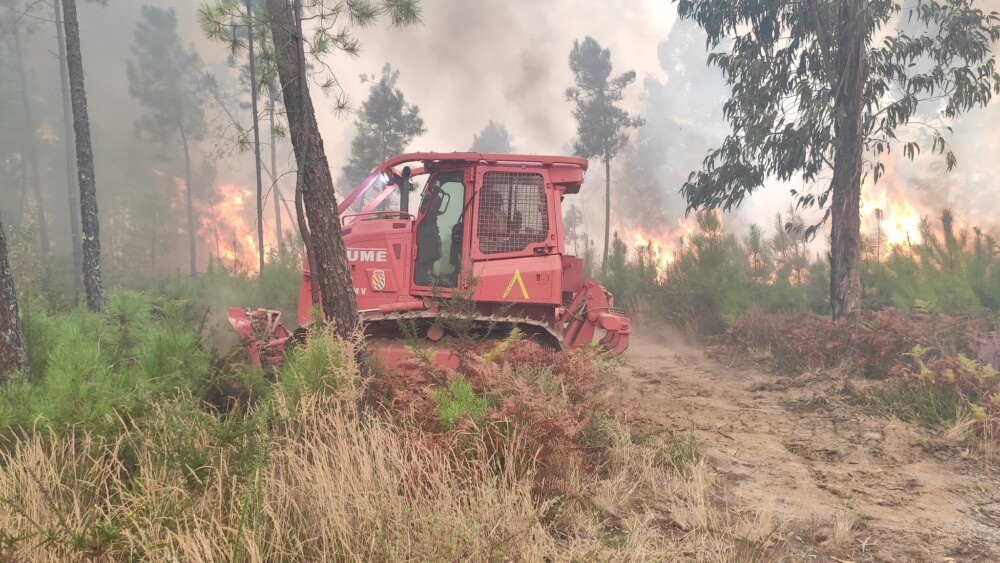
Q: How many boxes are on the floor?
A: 0